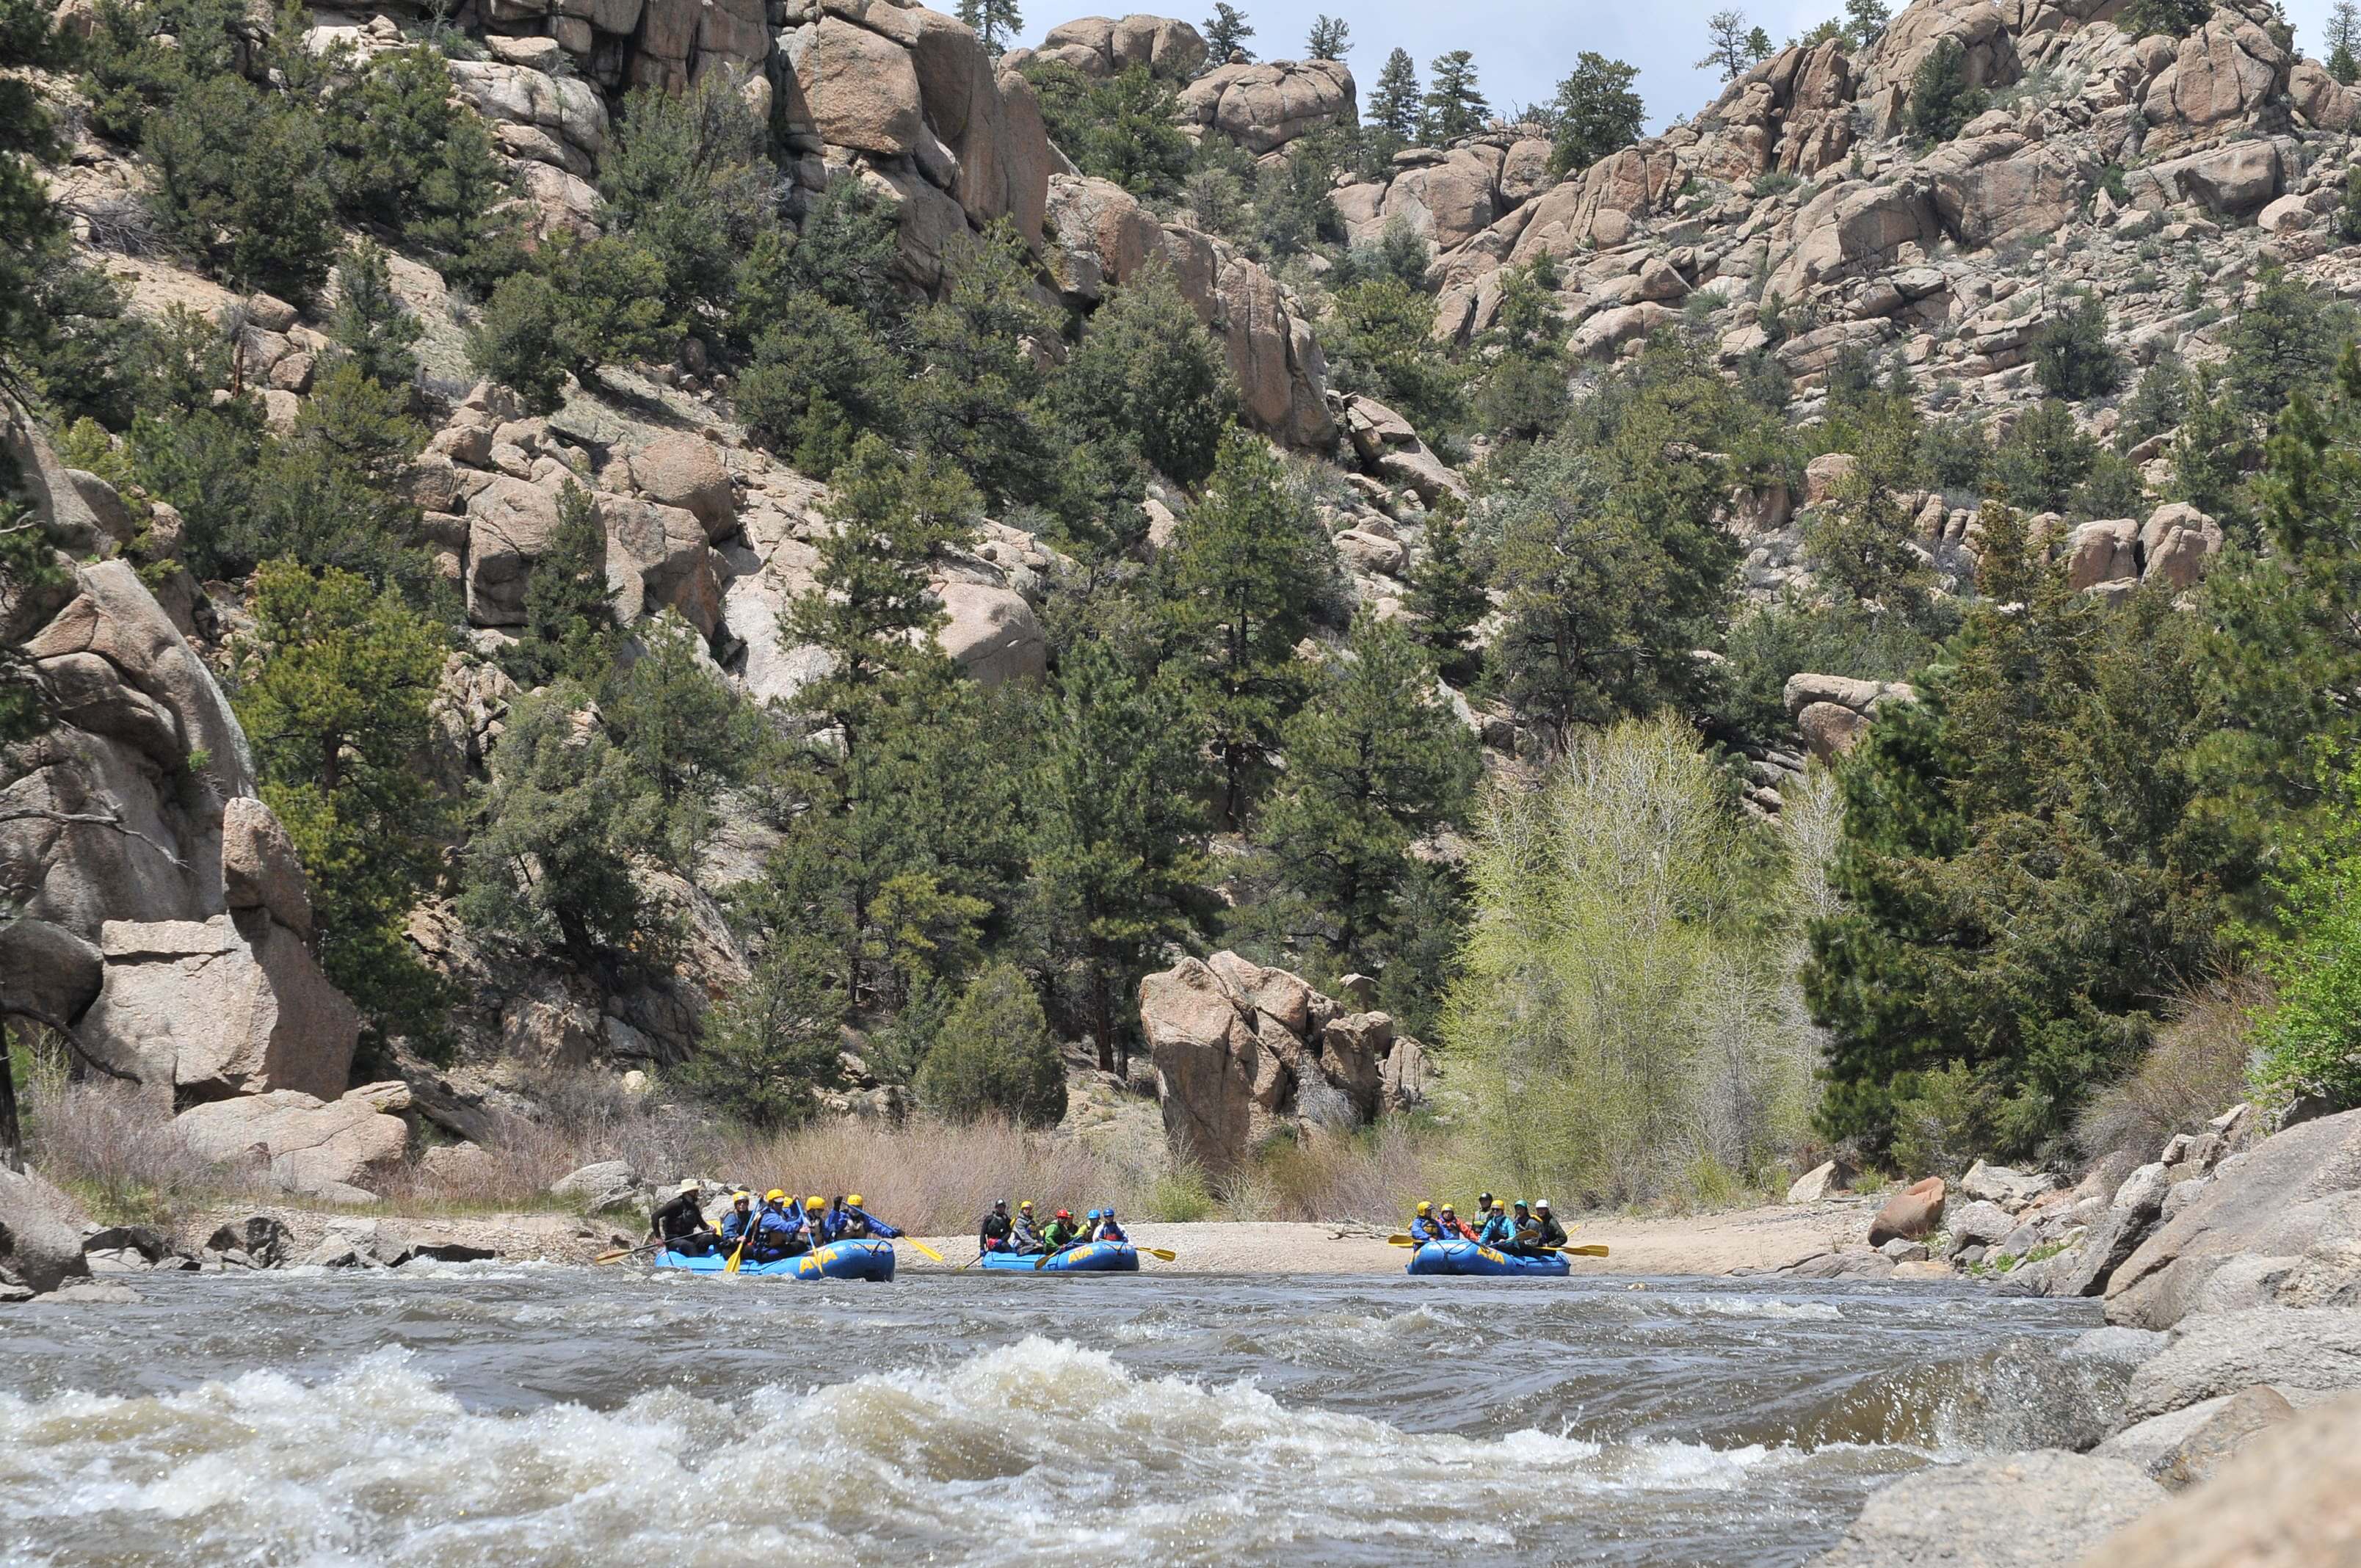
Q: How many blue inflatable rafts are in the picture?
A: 3